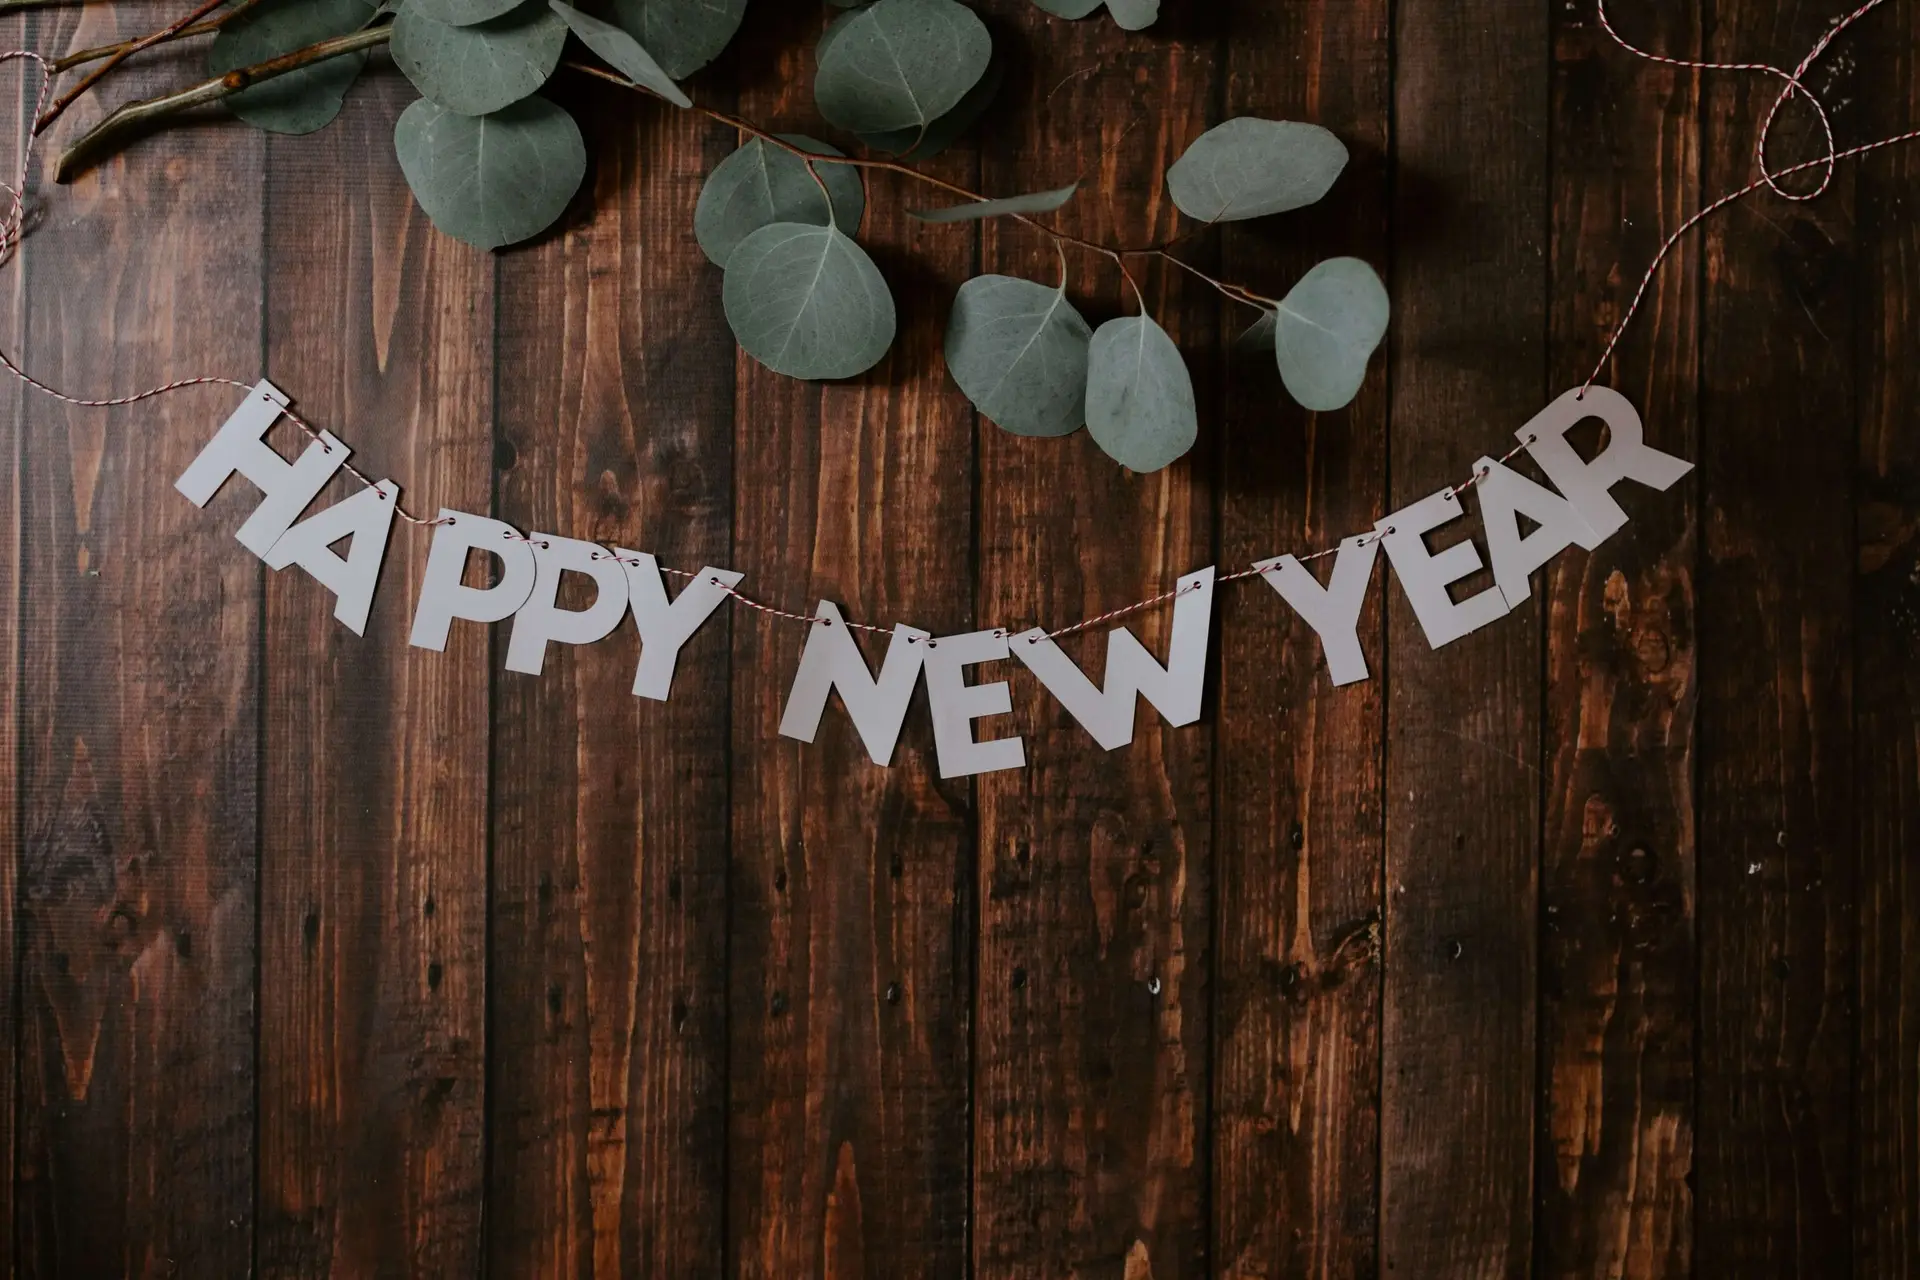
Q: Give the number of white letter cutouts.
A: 12